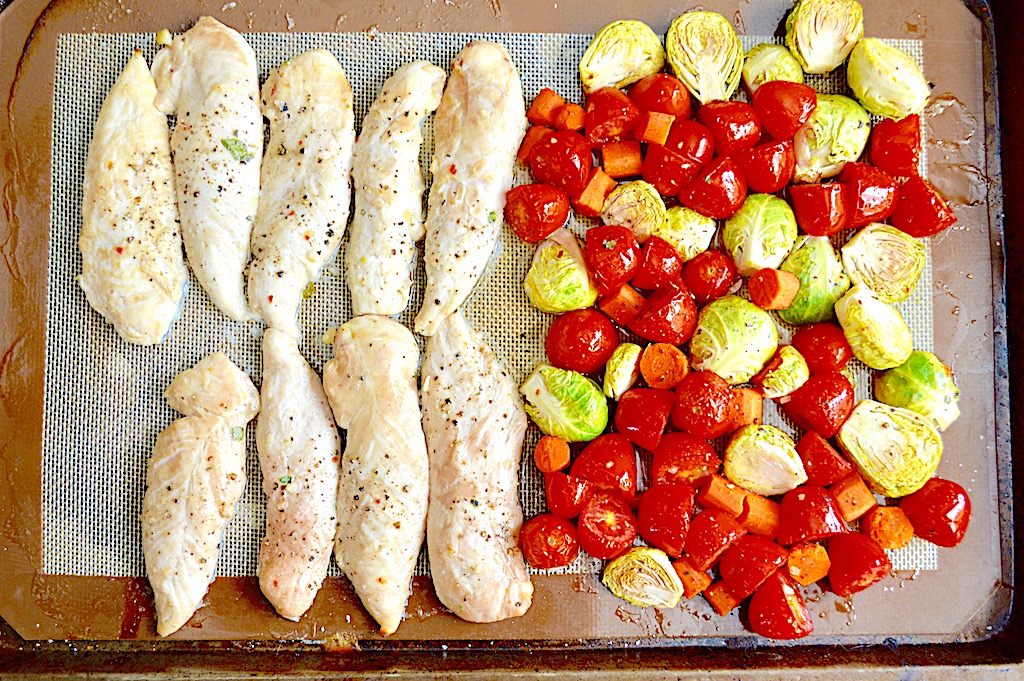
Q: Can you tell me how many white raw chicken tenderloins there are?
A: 9